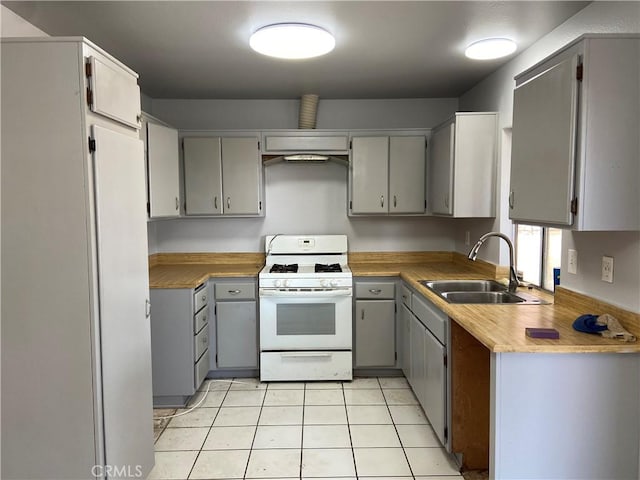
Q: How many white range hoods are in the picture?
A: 1